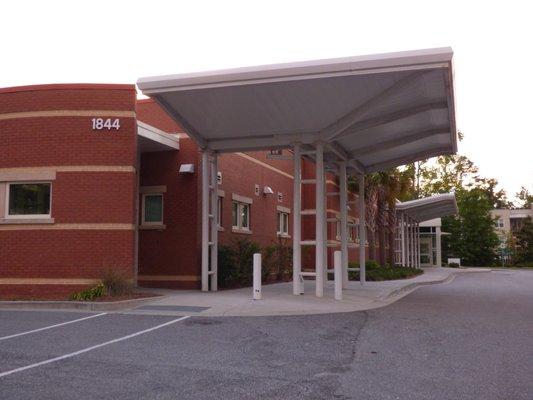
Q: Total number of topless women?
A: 0